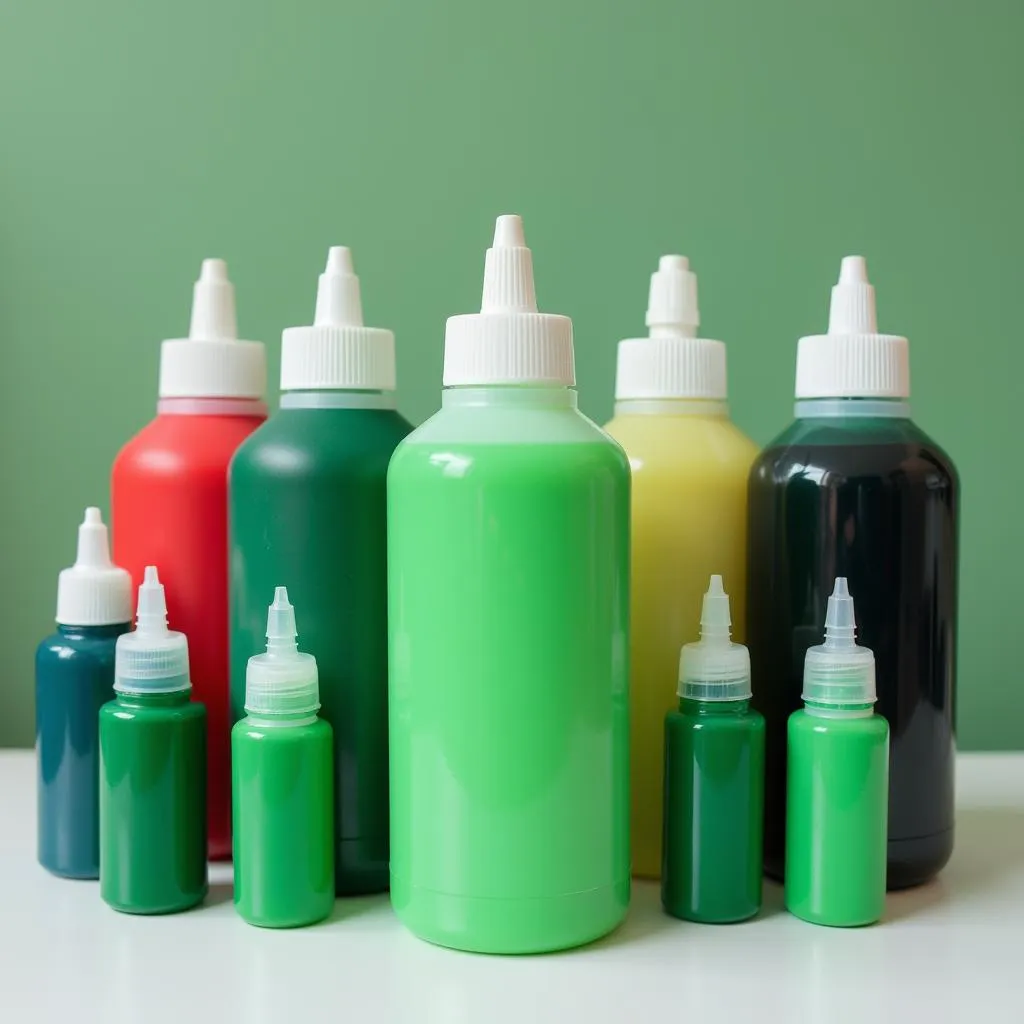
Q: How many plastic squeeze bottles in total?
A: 10